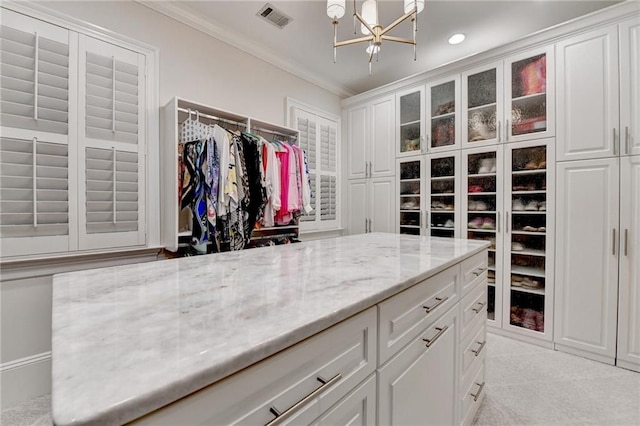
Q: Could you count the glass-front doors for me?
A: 8